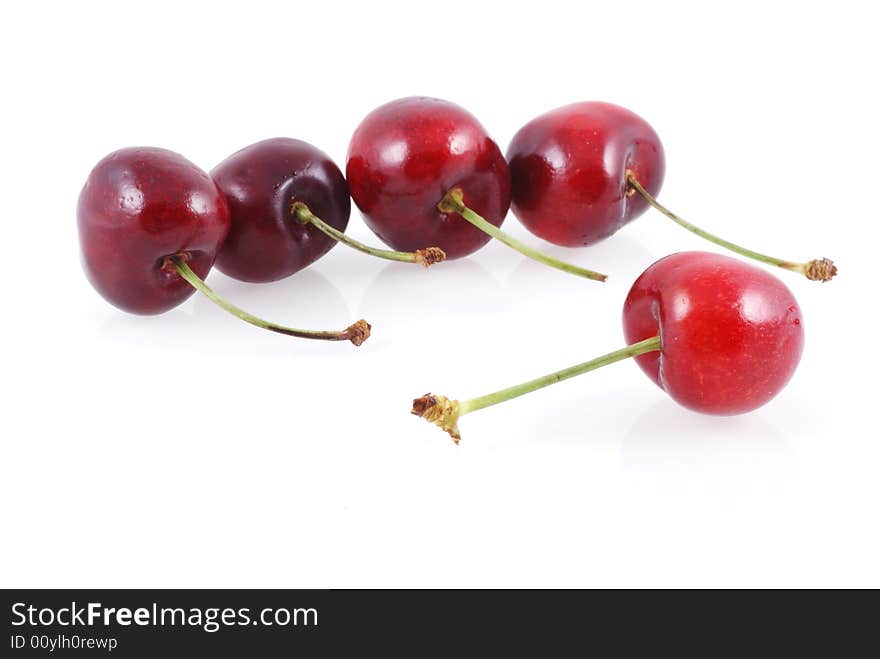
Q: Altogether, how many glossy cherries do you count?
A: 5